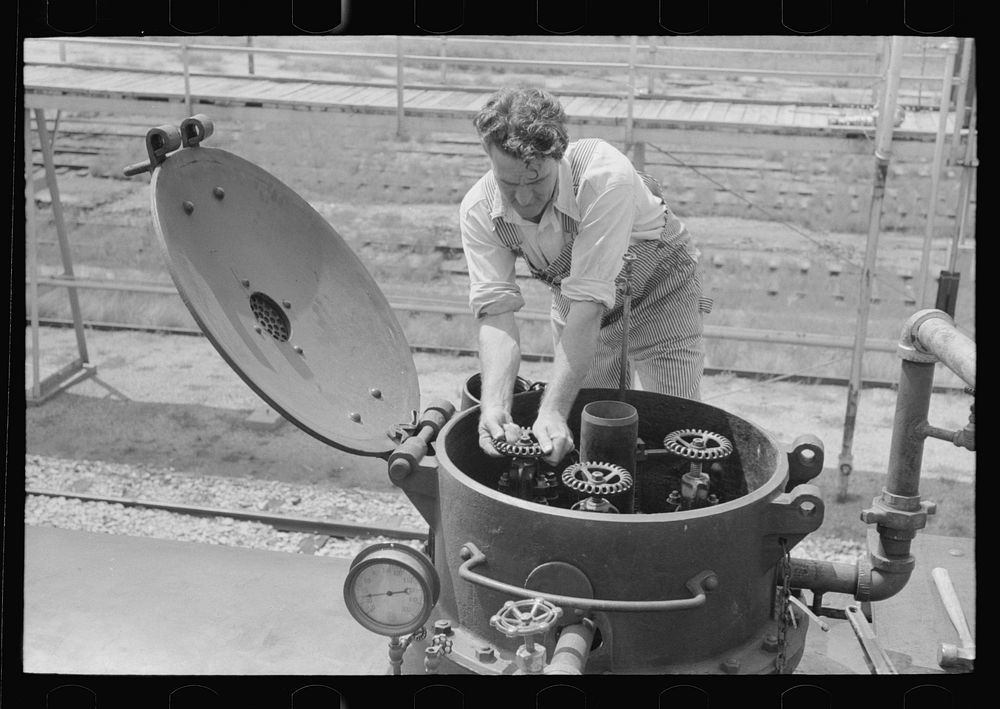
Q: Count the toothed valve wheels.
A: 3